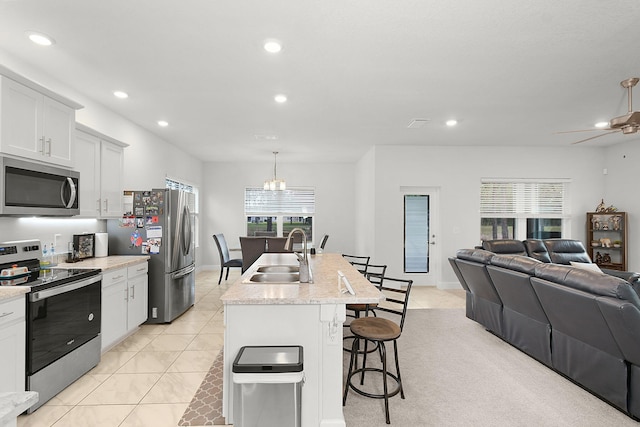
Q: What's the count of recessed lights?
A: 7